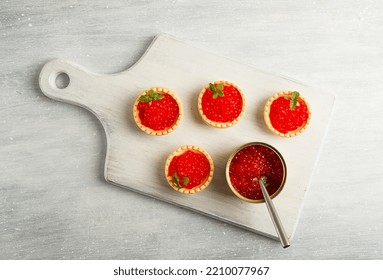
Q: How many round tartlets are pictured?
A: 4